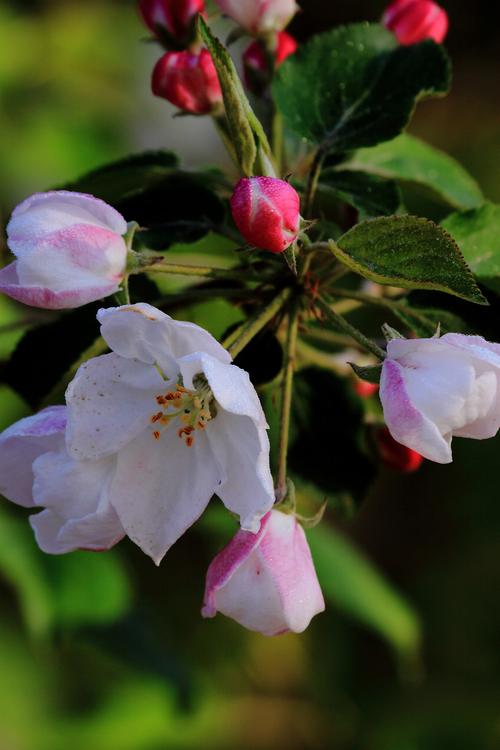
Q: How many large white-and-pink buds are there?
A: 3